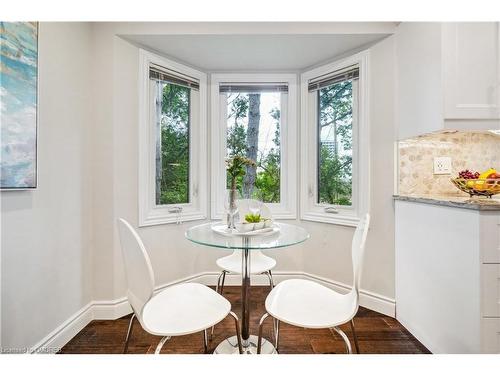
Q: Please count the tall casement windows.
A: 3